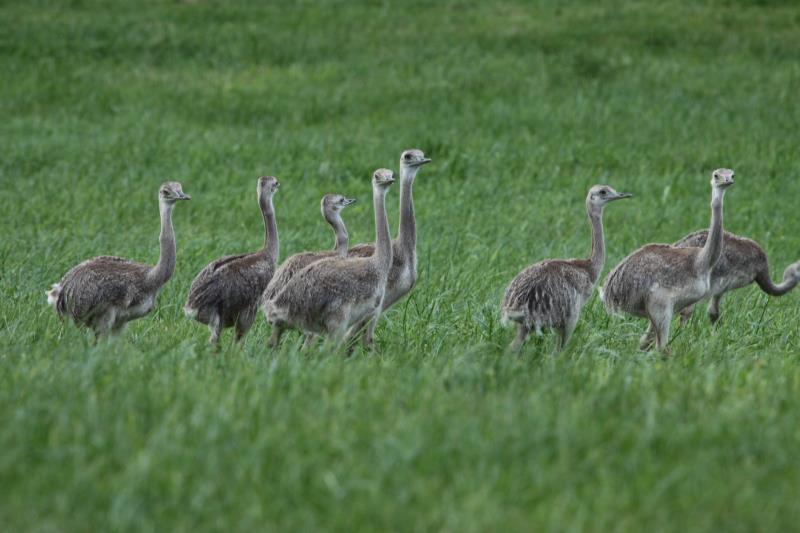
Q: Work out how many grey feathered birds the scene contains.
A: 8